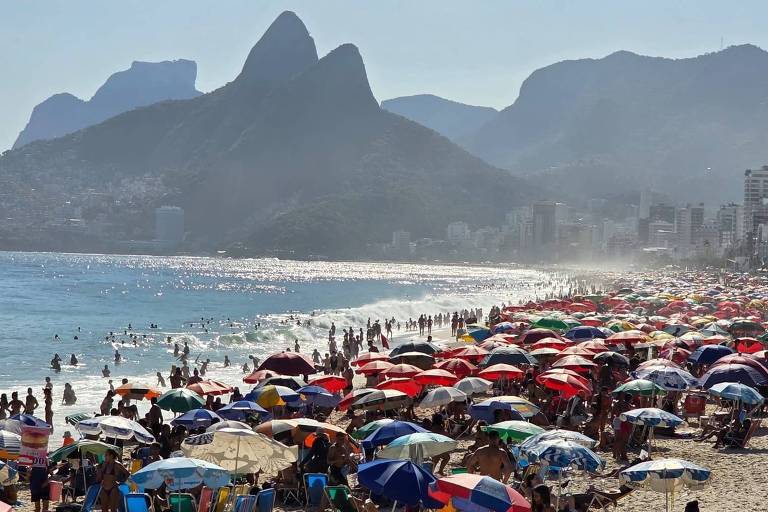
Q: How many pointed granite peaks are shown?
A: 2